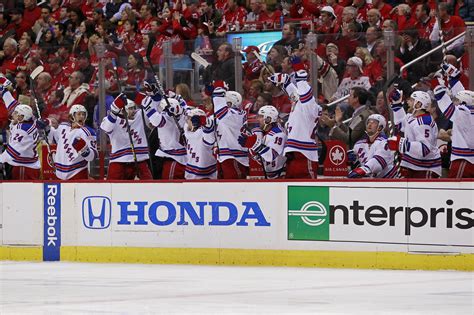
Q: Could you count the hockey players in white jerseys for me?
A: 11